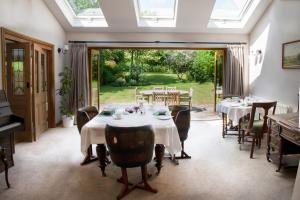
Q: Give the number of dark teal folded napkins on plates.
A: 2